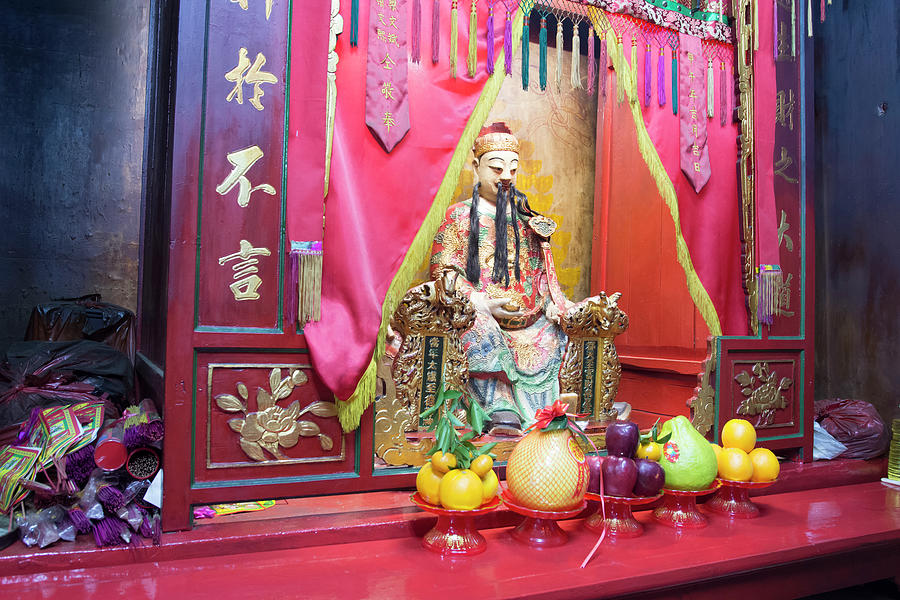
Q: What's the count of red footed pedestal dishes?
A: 5